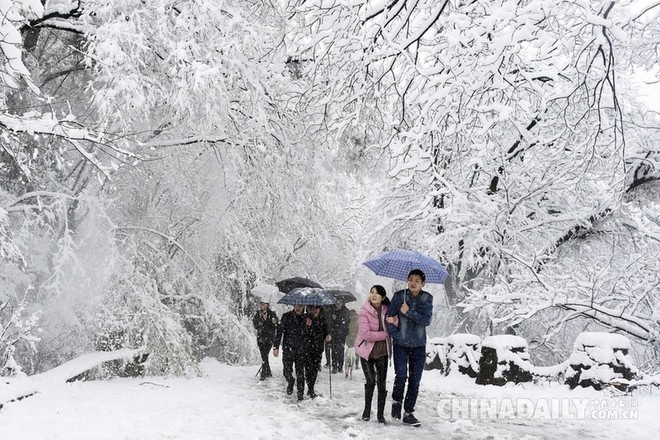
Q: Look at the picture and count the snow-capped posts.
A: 4